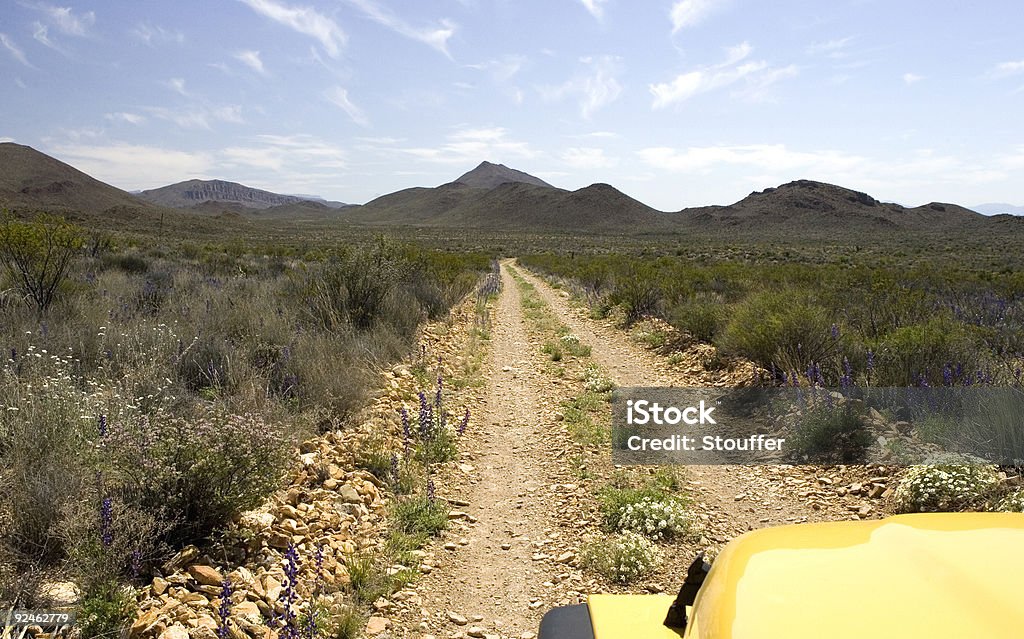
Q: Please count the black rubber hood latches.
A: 1